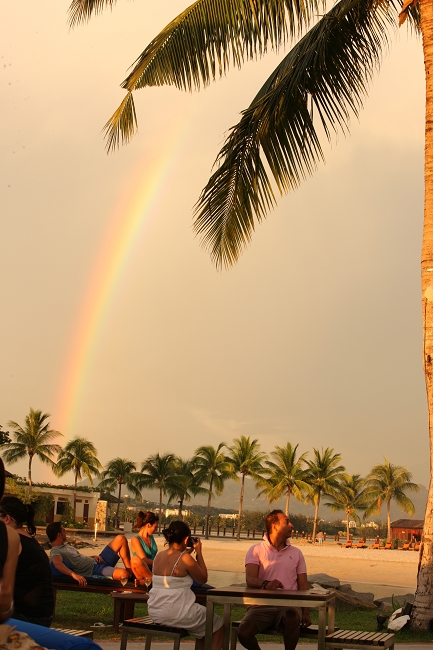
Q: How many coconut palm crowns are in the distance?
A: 11